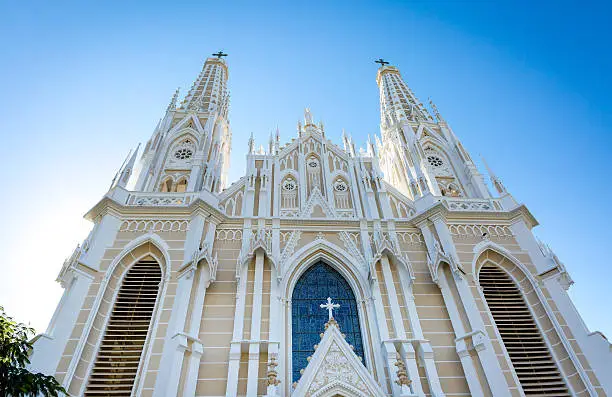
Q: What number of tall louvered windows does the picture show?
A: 2